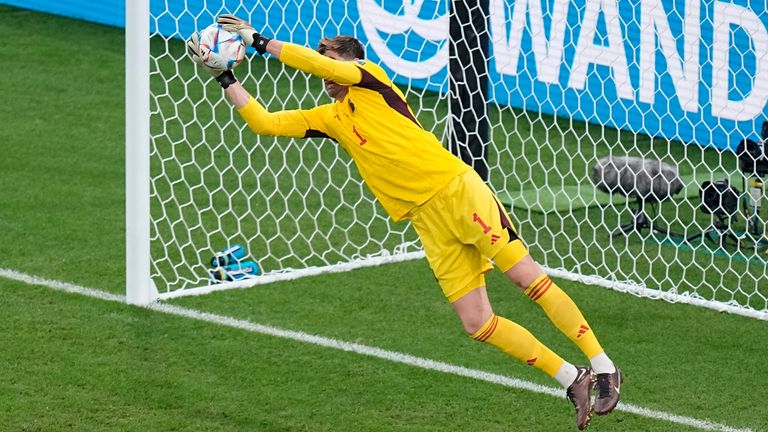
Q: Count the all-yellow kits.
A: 1